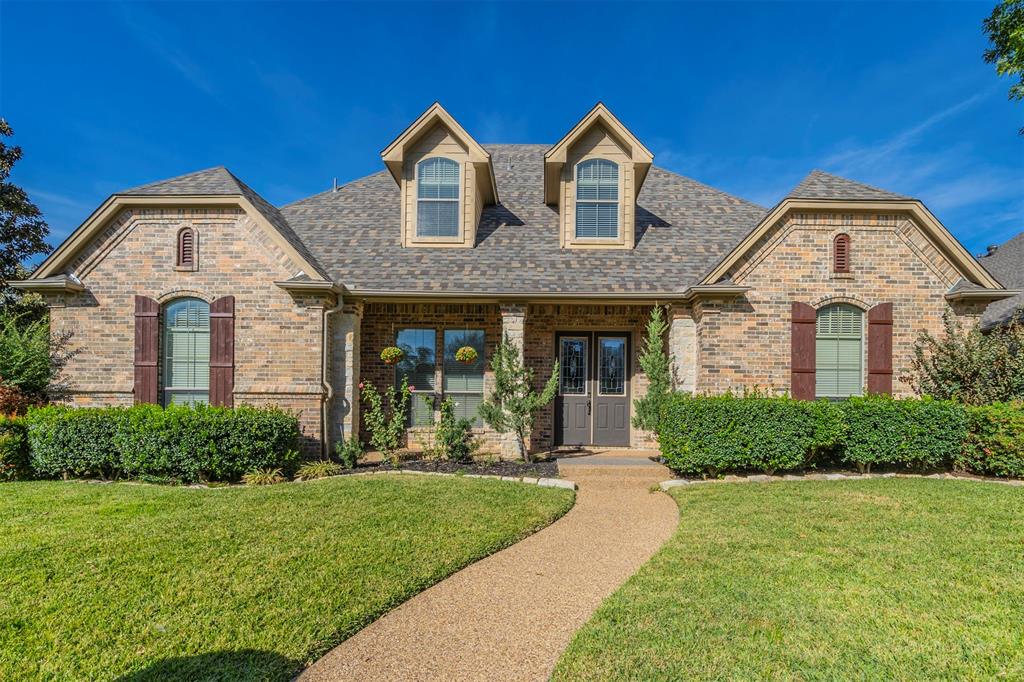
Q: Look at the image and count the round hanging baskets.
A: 2